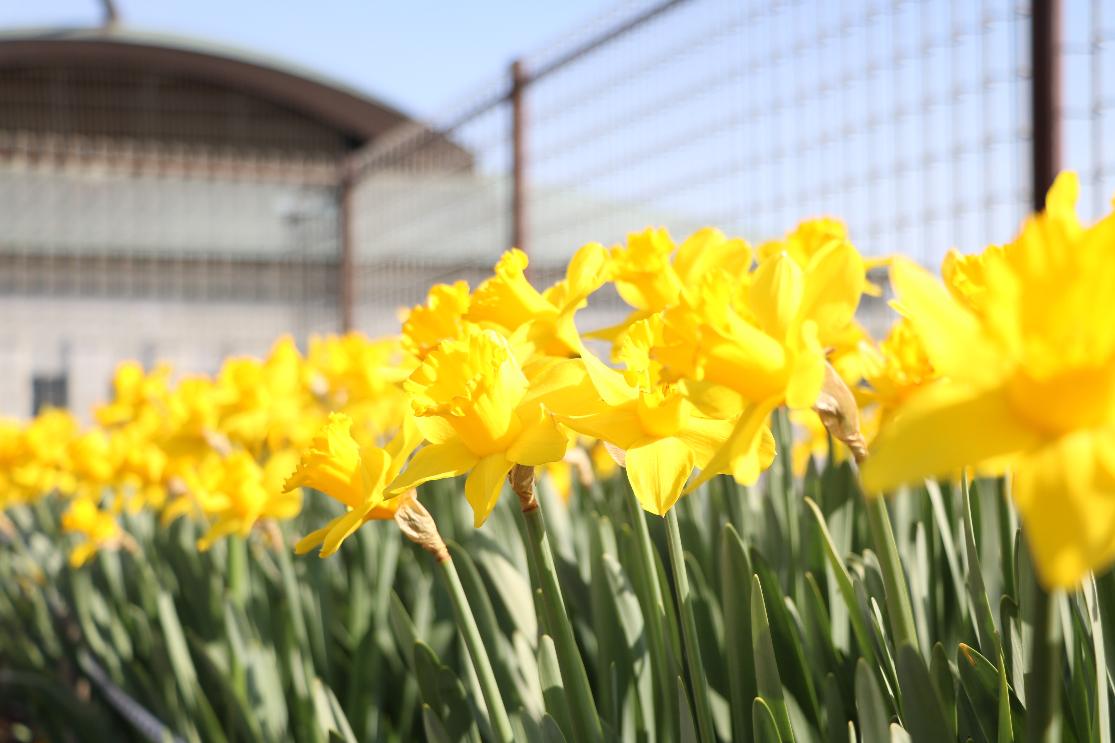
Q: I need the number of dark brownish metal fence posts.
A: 3